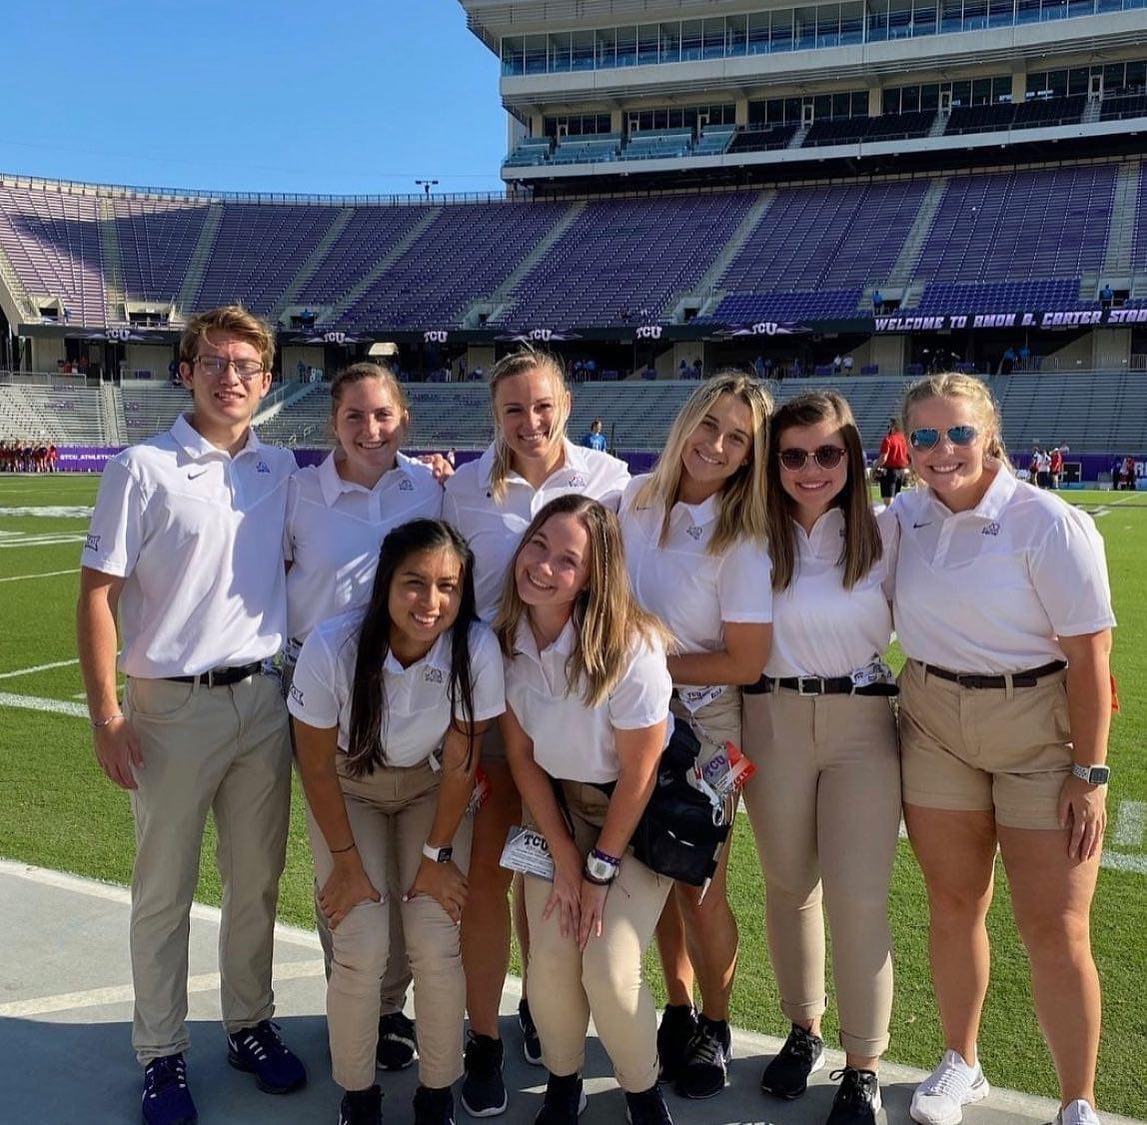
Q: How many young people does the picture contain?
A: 8